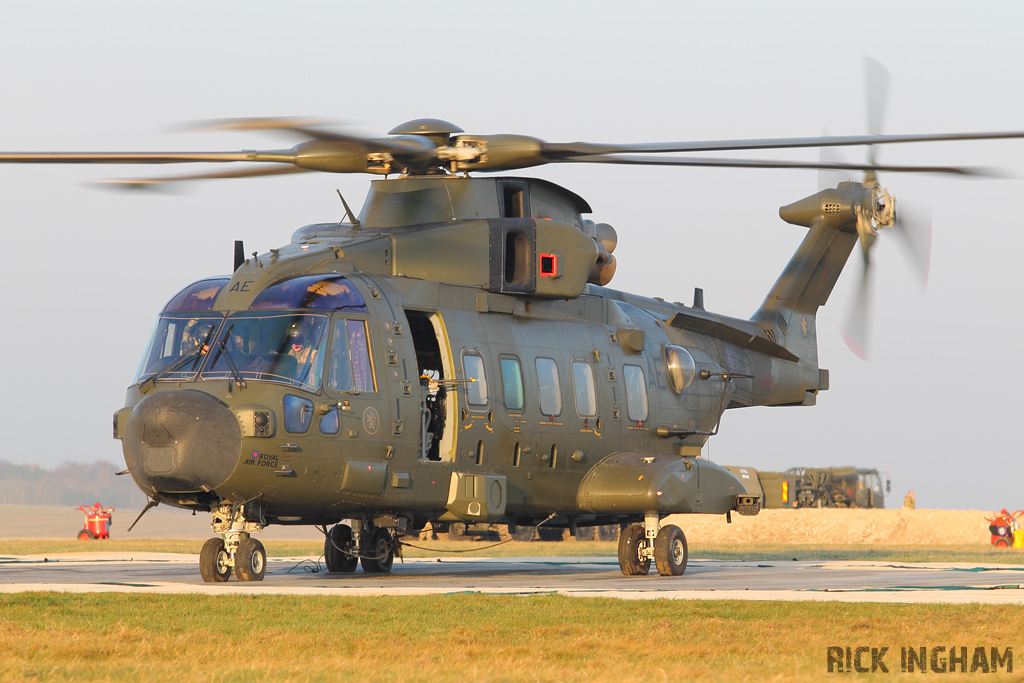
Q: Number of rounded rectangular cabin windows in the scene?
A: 5